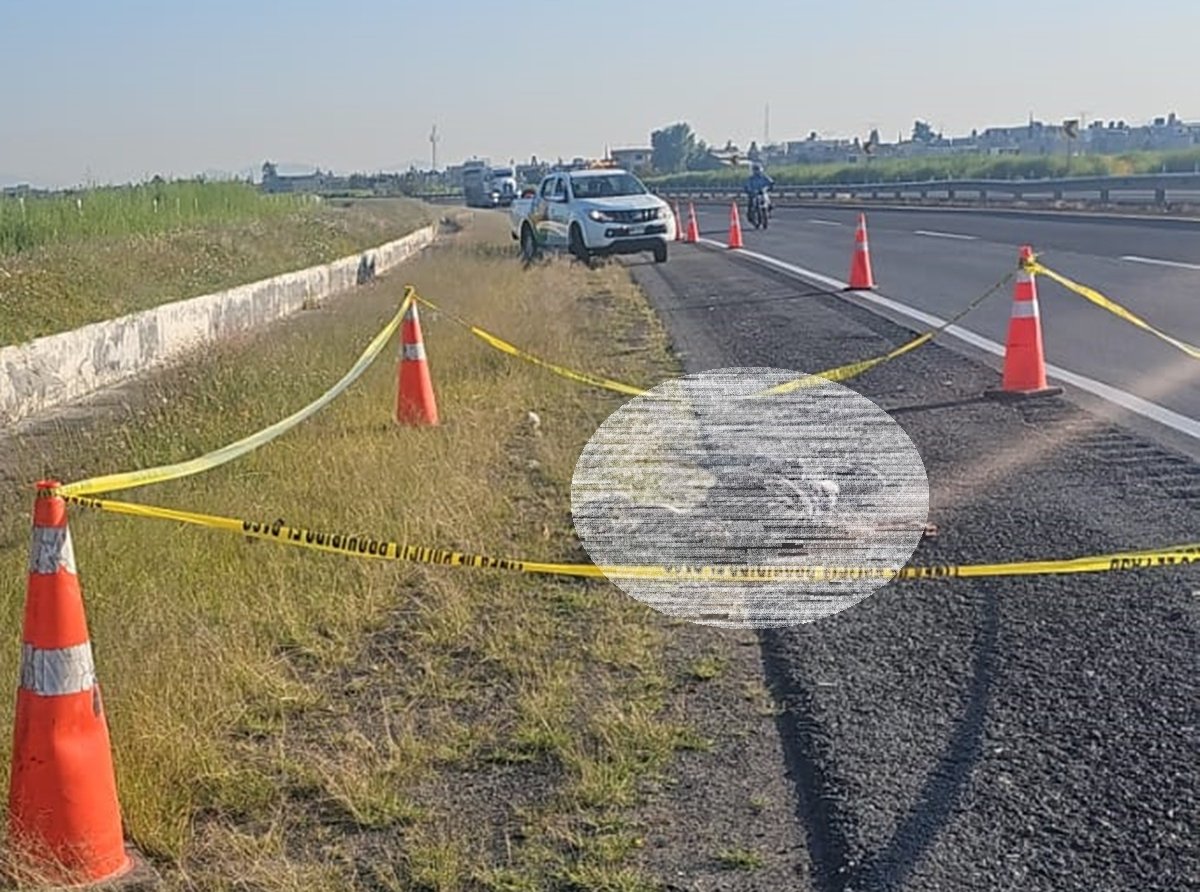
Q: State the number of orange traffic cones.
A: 7